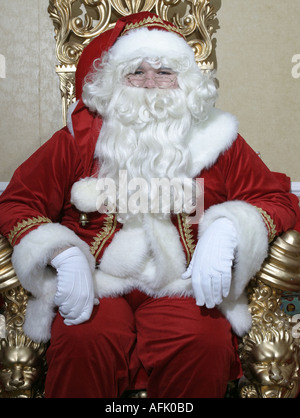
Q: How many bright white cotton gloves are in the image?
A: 2